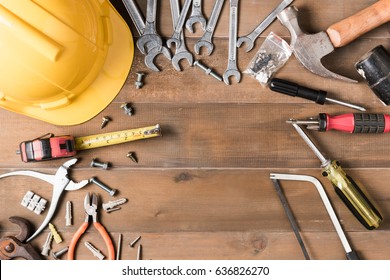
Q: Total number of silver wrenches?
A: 8